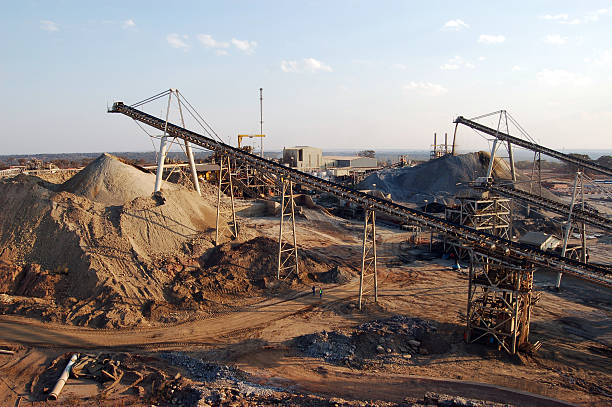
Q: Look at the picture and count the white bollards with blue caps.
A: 0